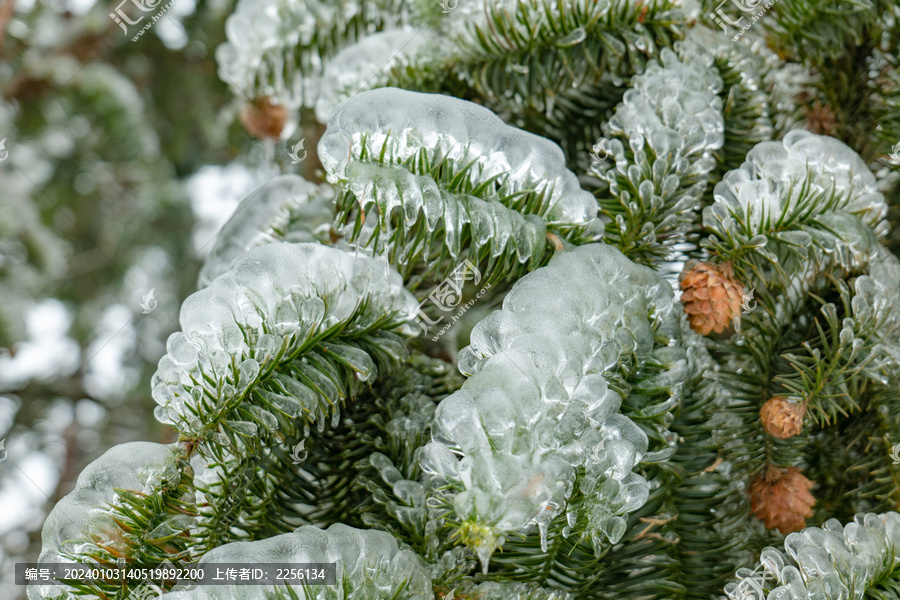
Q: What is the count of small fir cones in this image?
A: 4